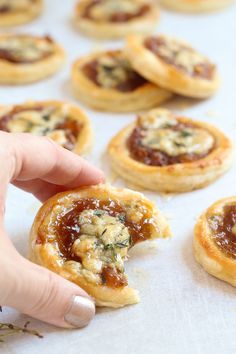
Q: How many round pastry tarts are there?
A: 10